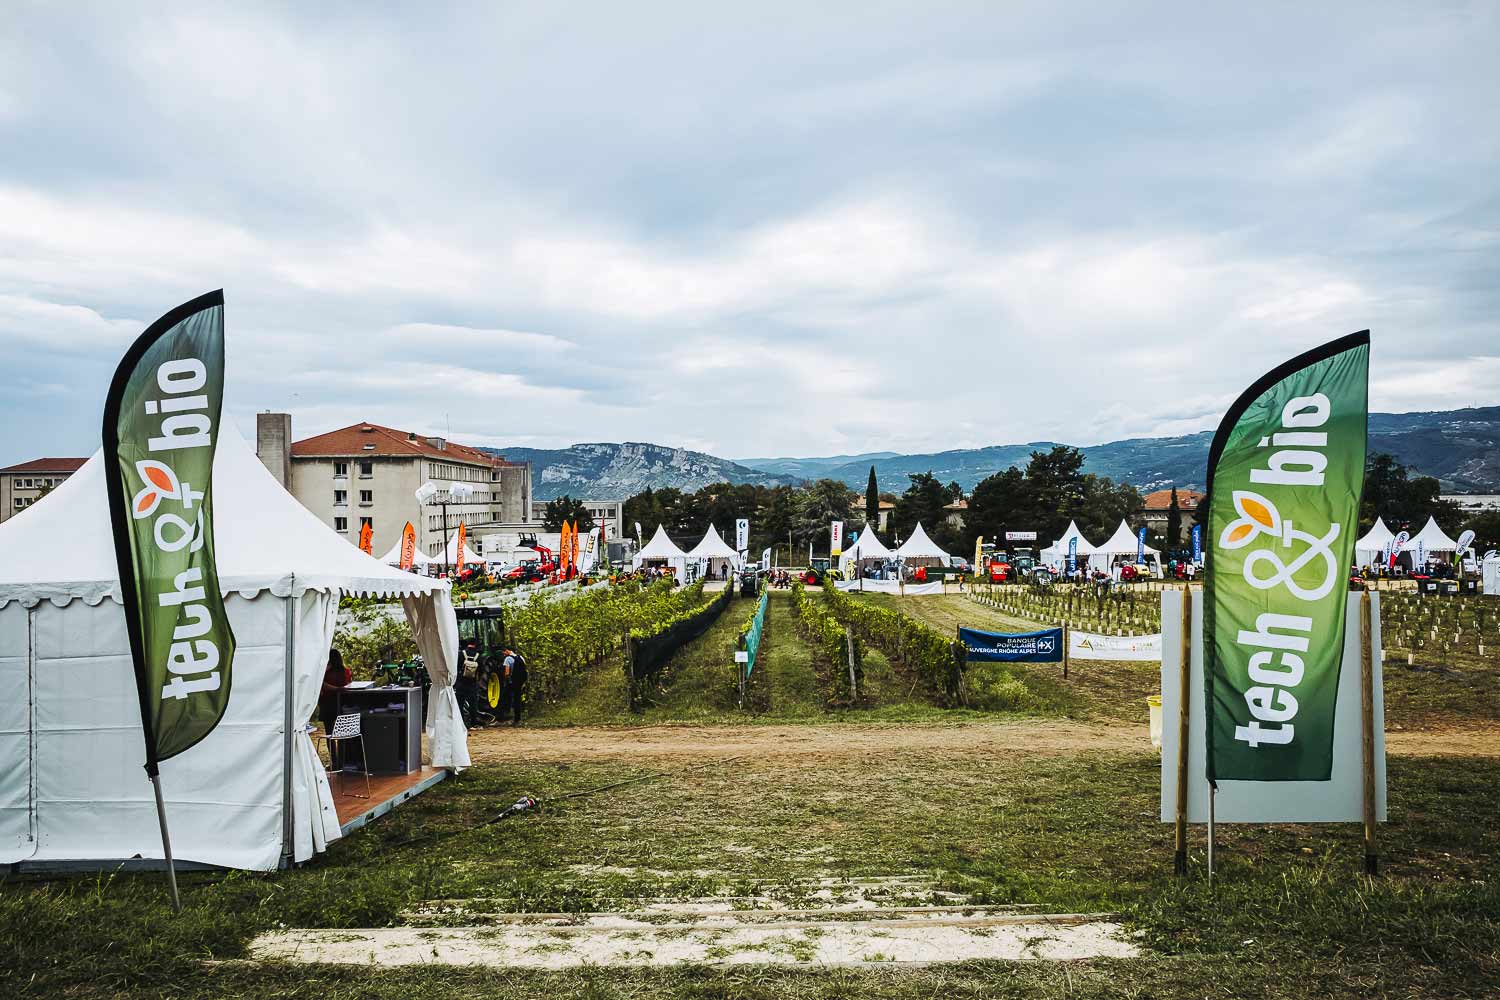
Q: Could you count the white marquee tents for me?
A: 11